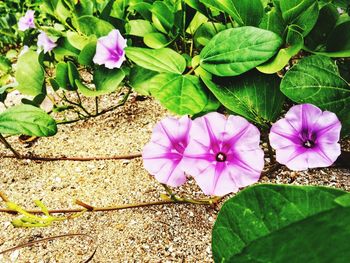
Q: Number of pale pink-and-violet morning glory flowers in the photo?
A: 6